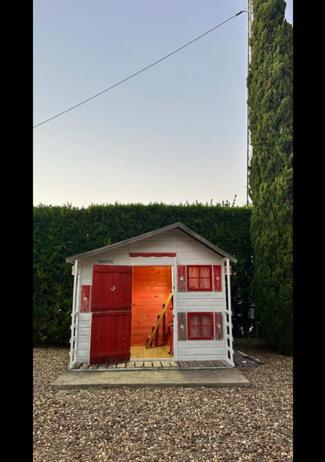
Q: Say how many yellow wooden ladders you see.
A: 1